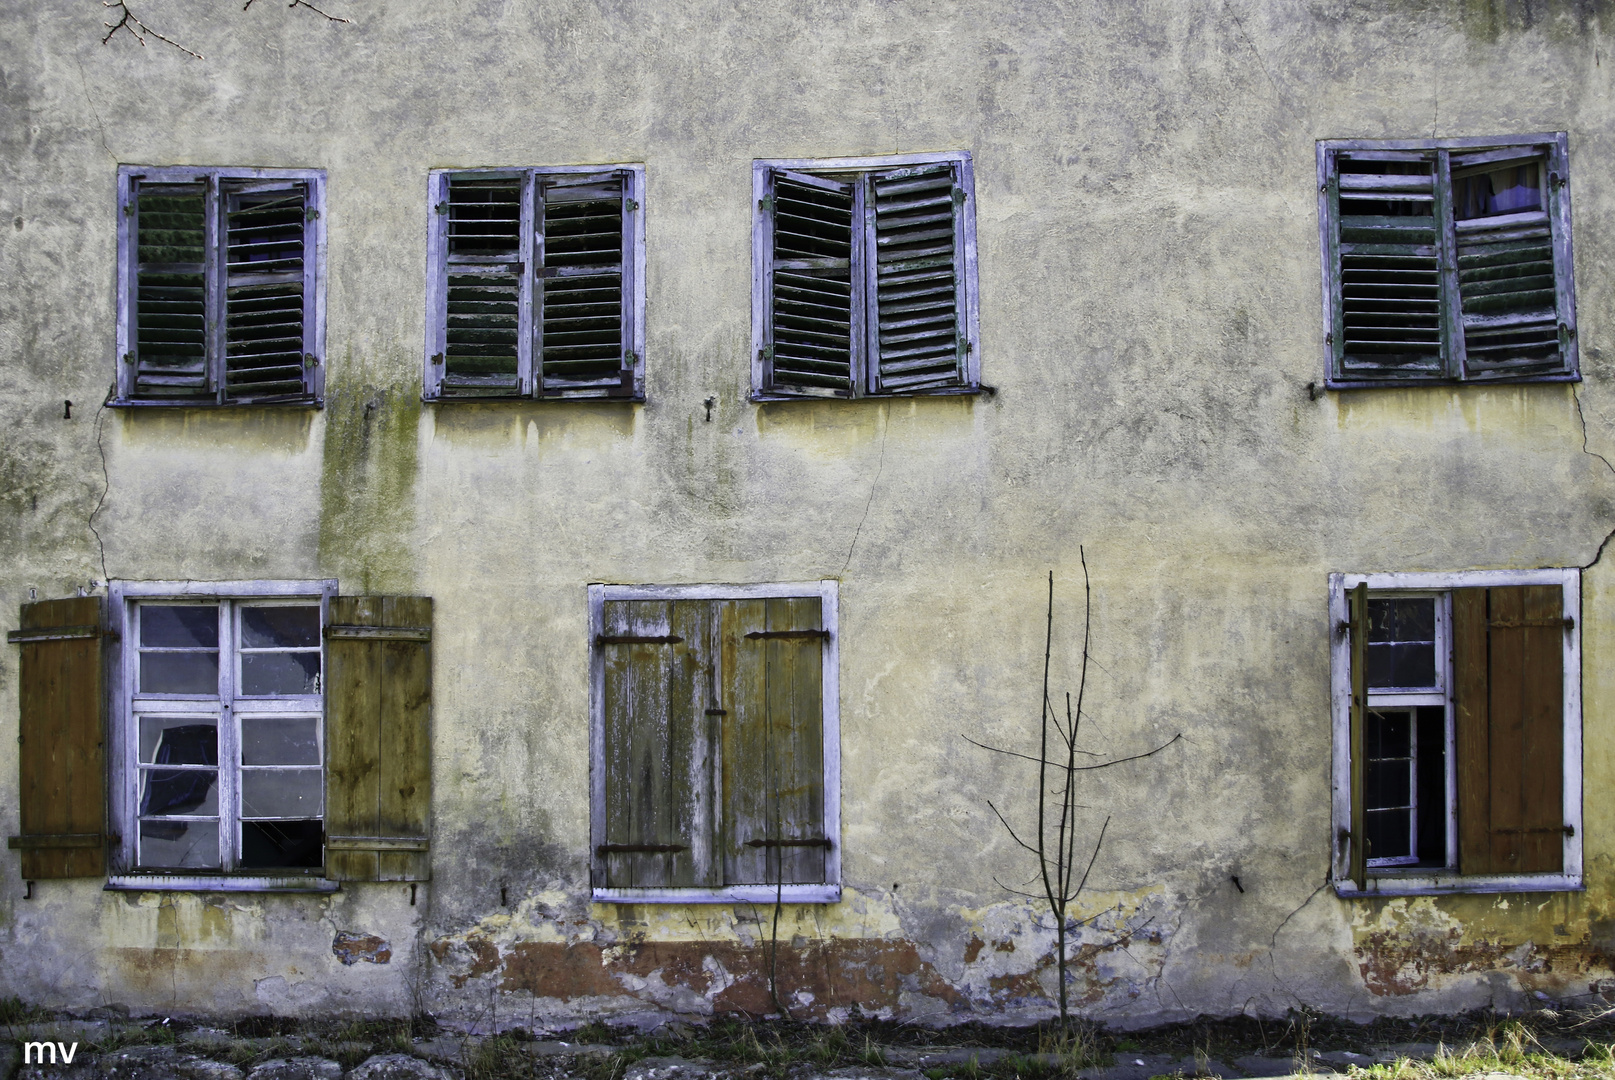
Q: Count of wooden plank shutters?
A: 6